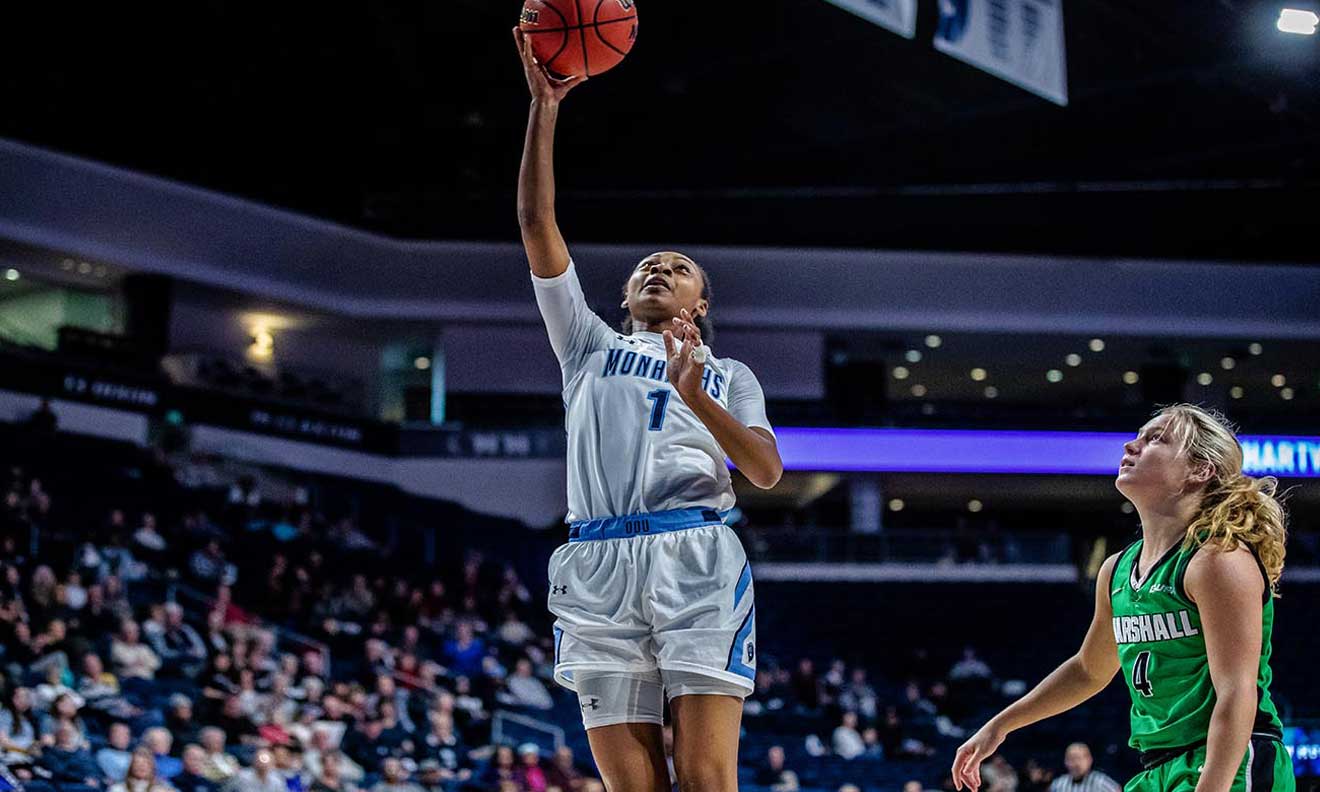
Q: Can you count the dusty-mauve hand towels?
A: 0